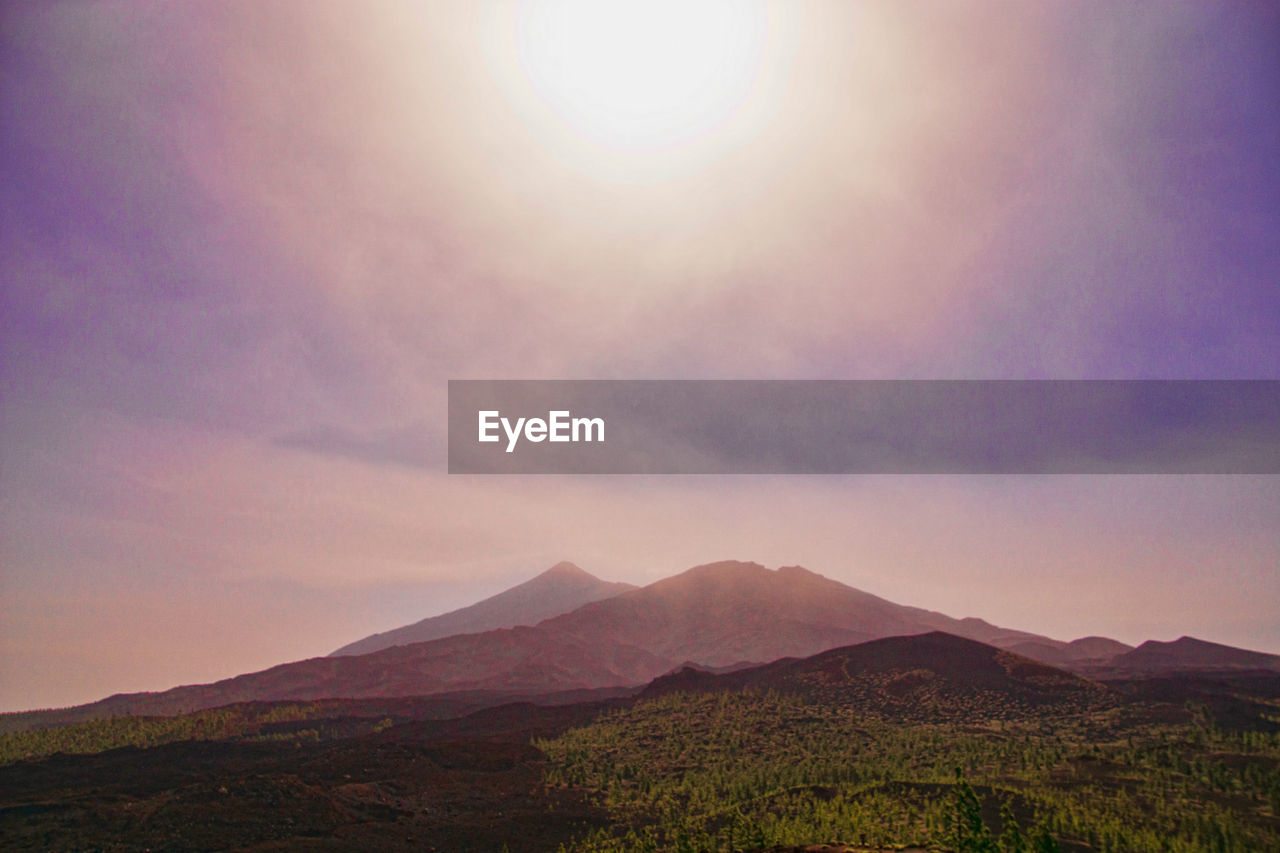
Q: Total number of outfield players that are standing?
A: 0